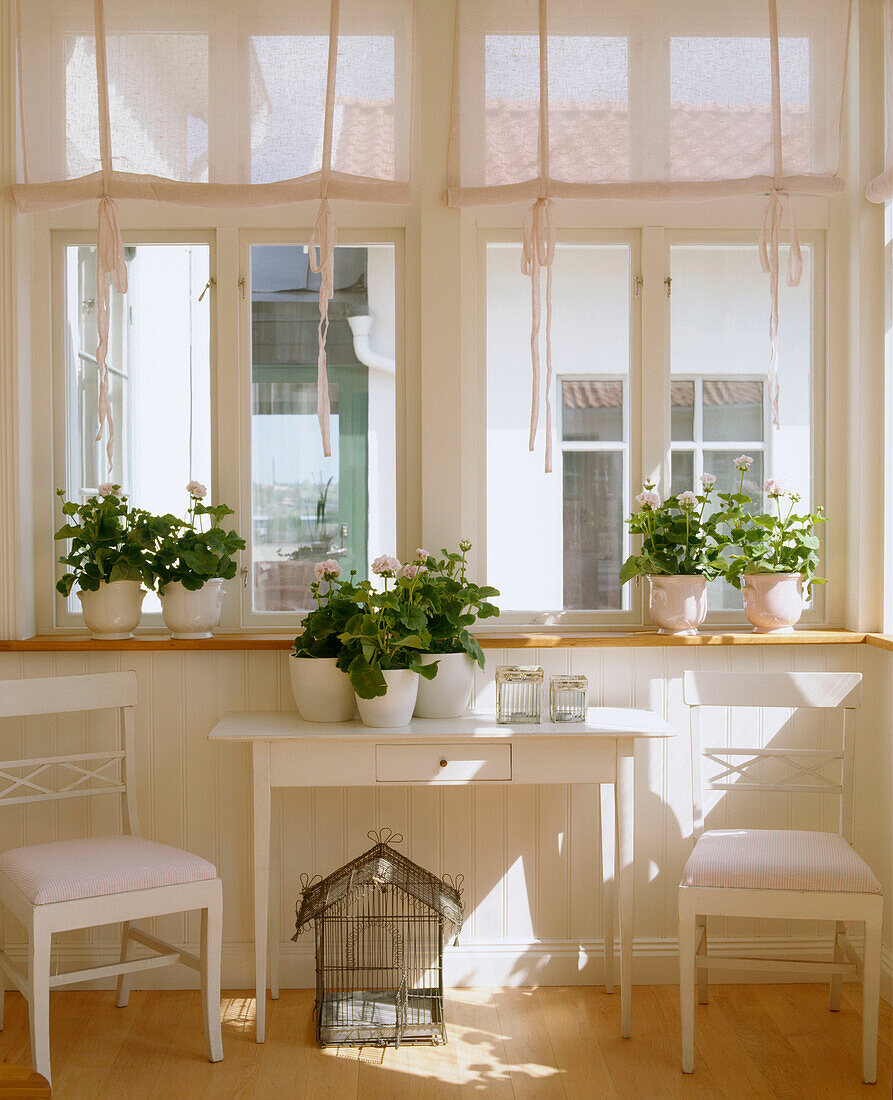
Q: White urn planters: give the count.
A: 2